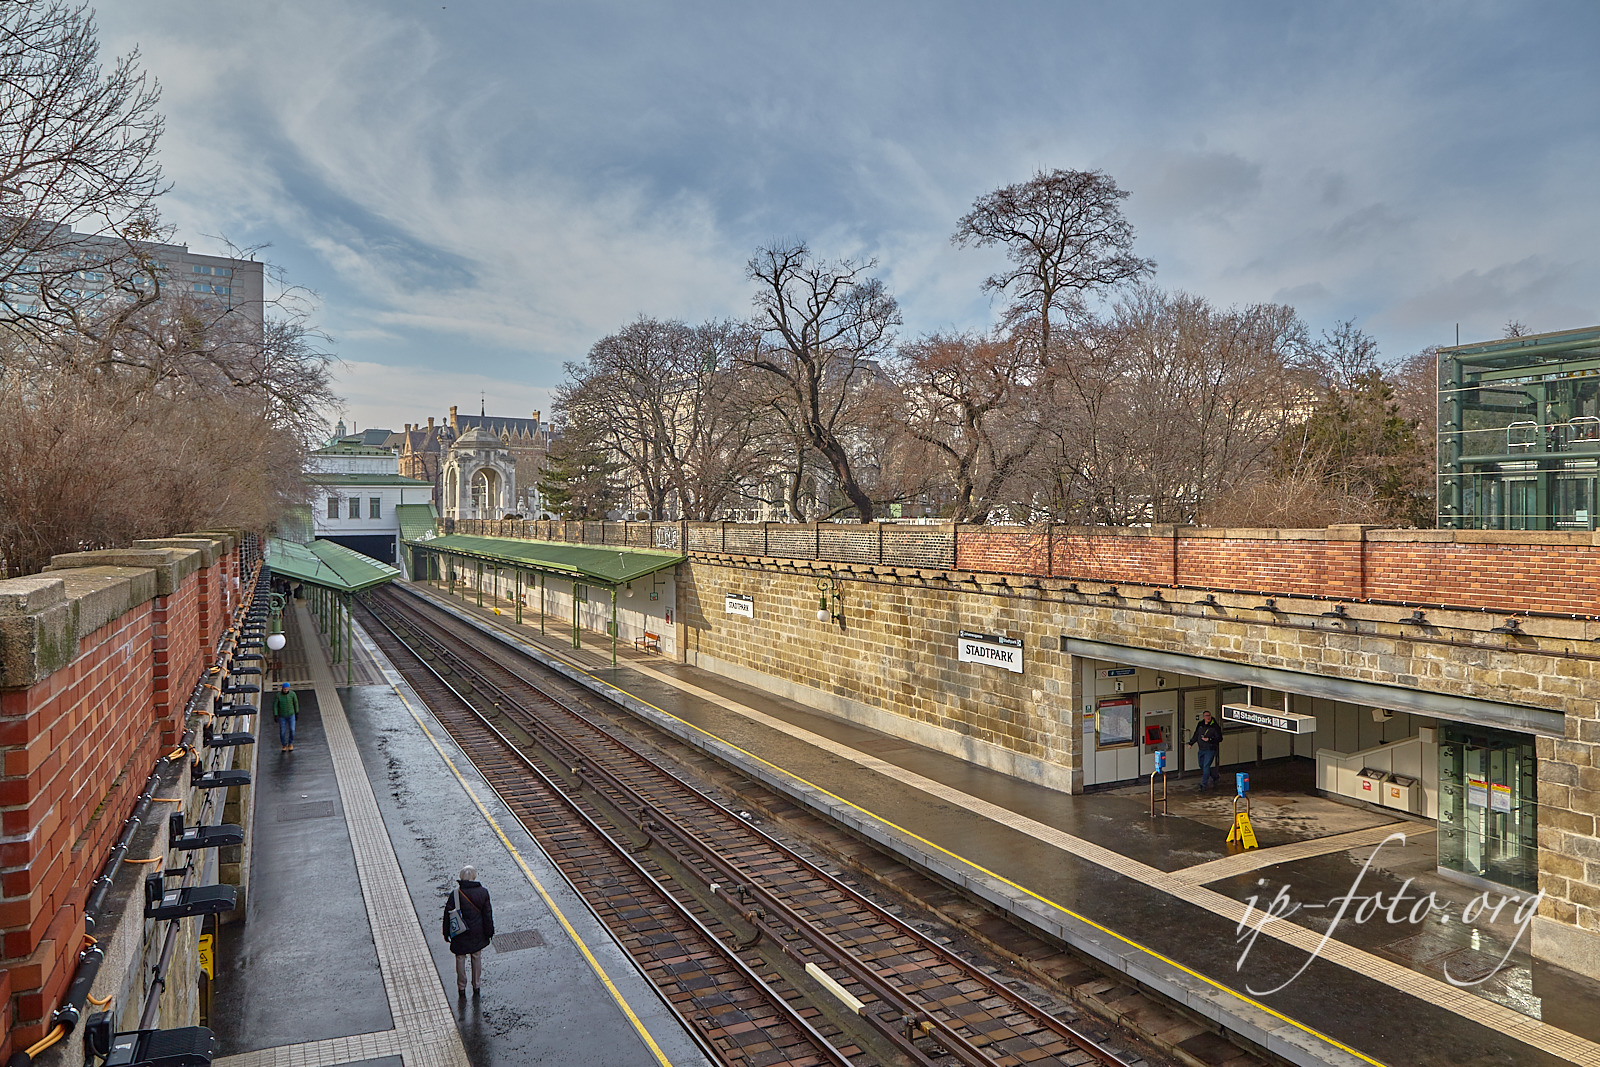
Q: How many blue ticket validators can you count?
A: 2